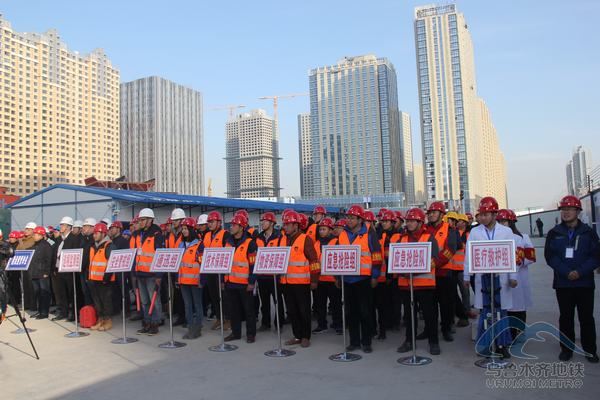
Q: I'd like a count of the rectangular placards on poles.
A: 9